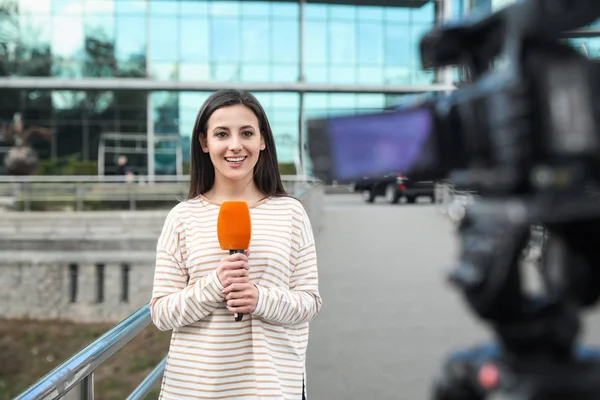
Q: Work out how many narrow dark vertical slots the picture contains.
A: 3